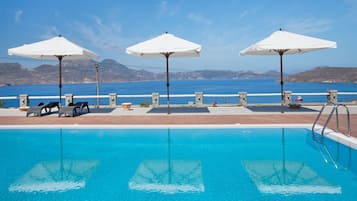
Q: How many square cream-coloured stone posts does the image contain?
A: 8